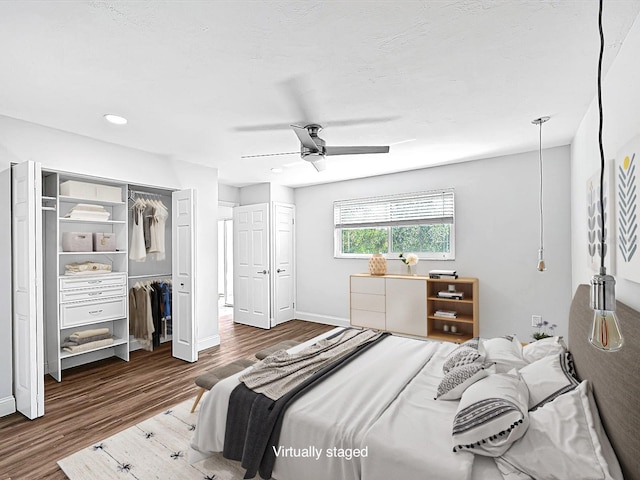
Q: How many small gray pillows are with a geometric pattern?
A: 2